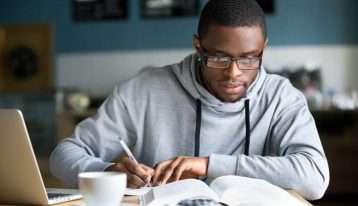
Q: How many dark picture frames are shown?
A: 3